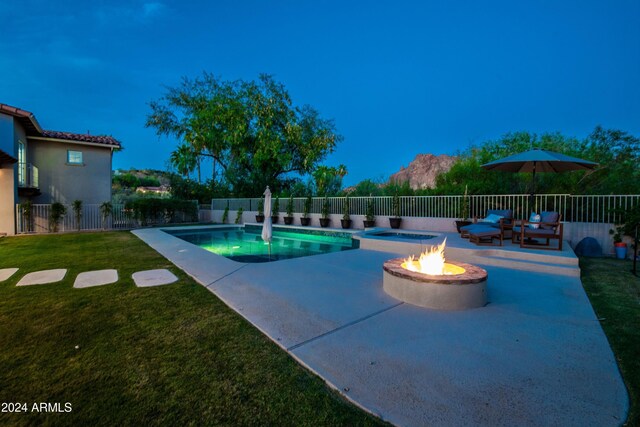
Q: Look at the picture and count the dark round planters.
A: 9